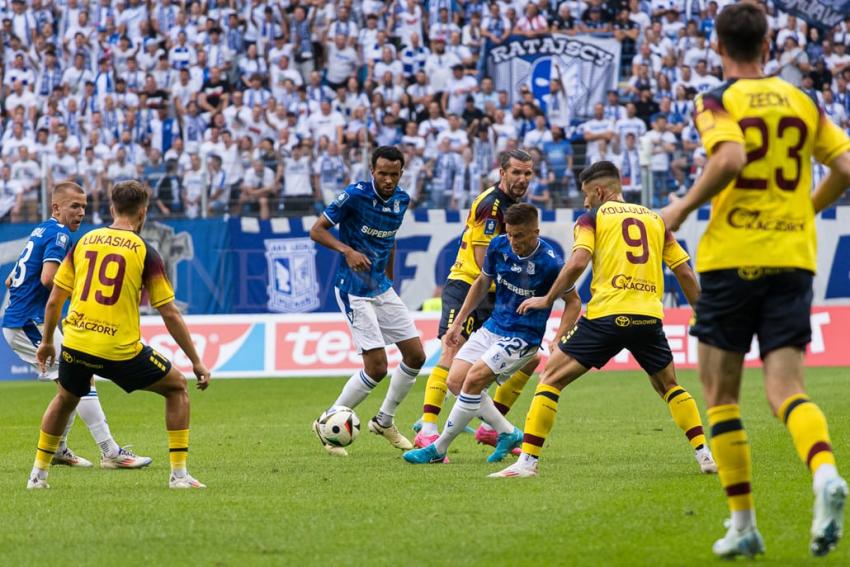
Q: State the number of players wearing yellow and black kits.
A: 4